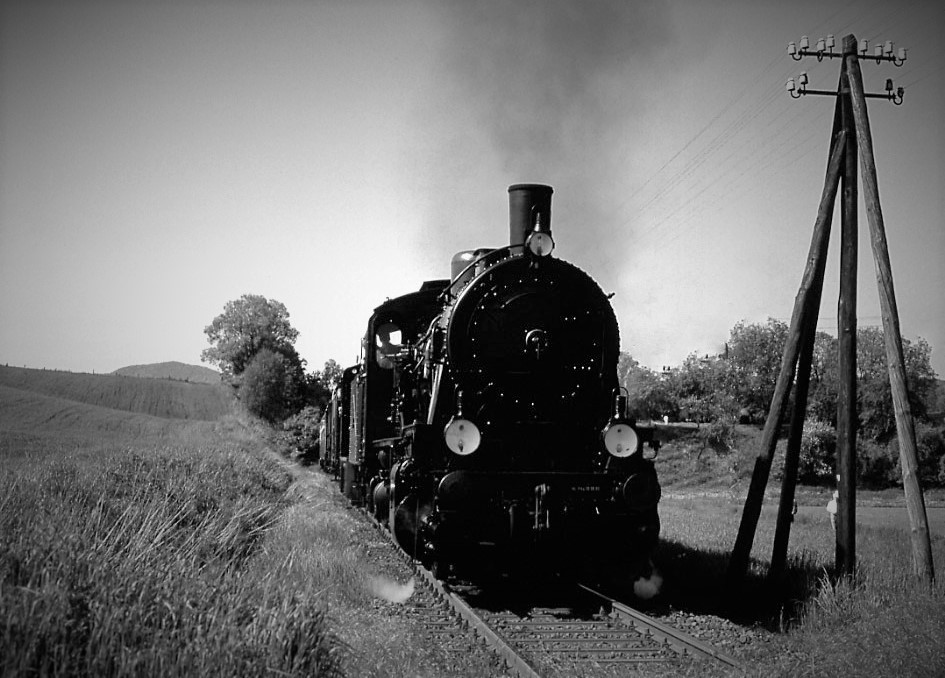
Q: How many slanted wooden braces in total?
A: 3